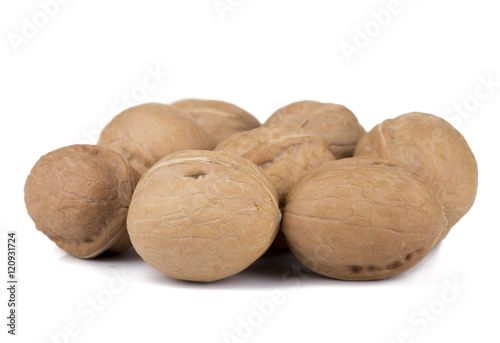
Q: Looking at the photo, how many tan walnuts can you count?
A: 8